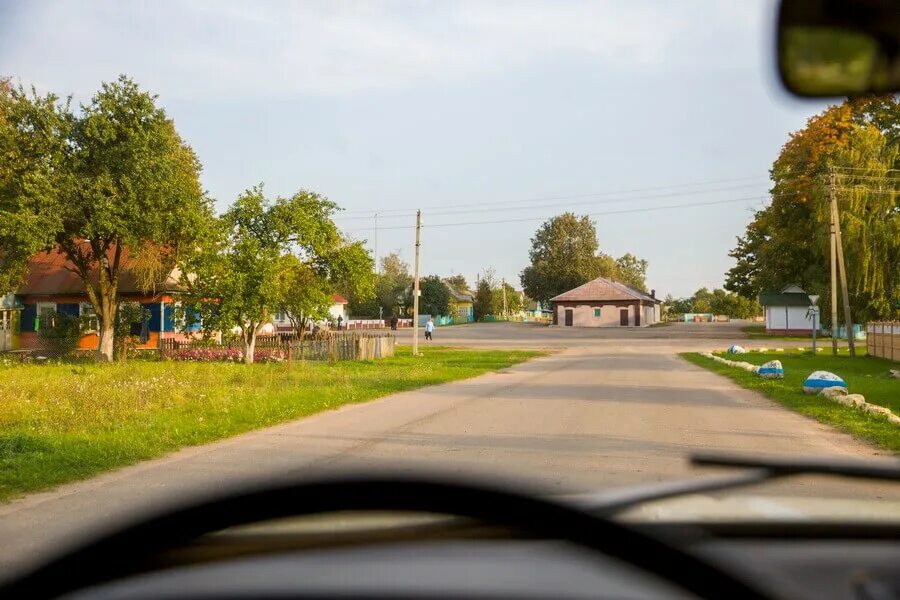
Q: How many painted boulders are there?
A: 3